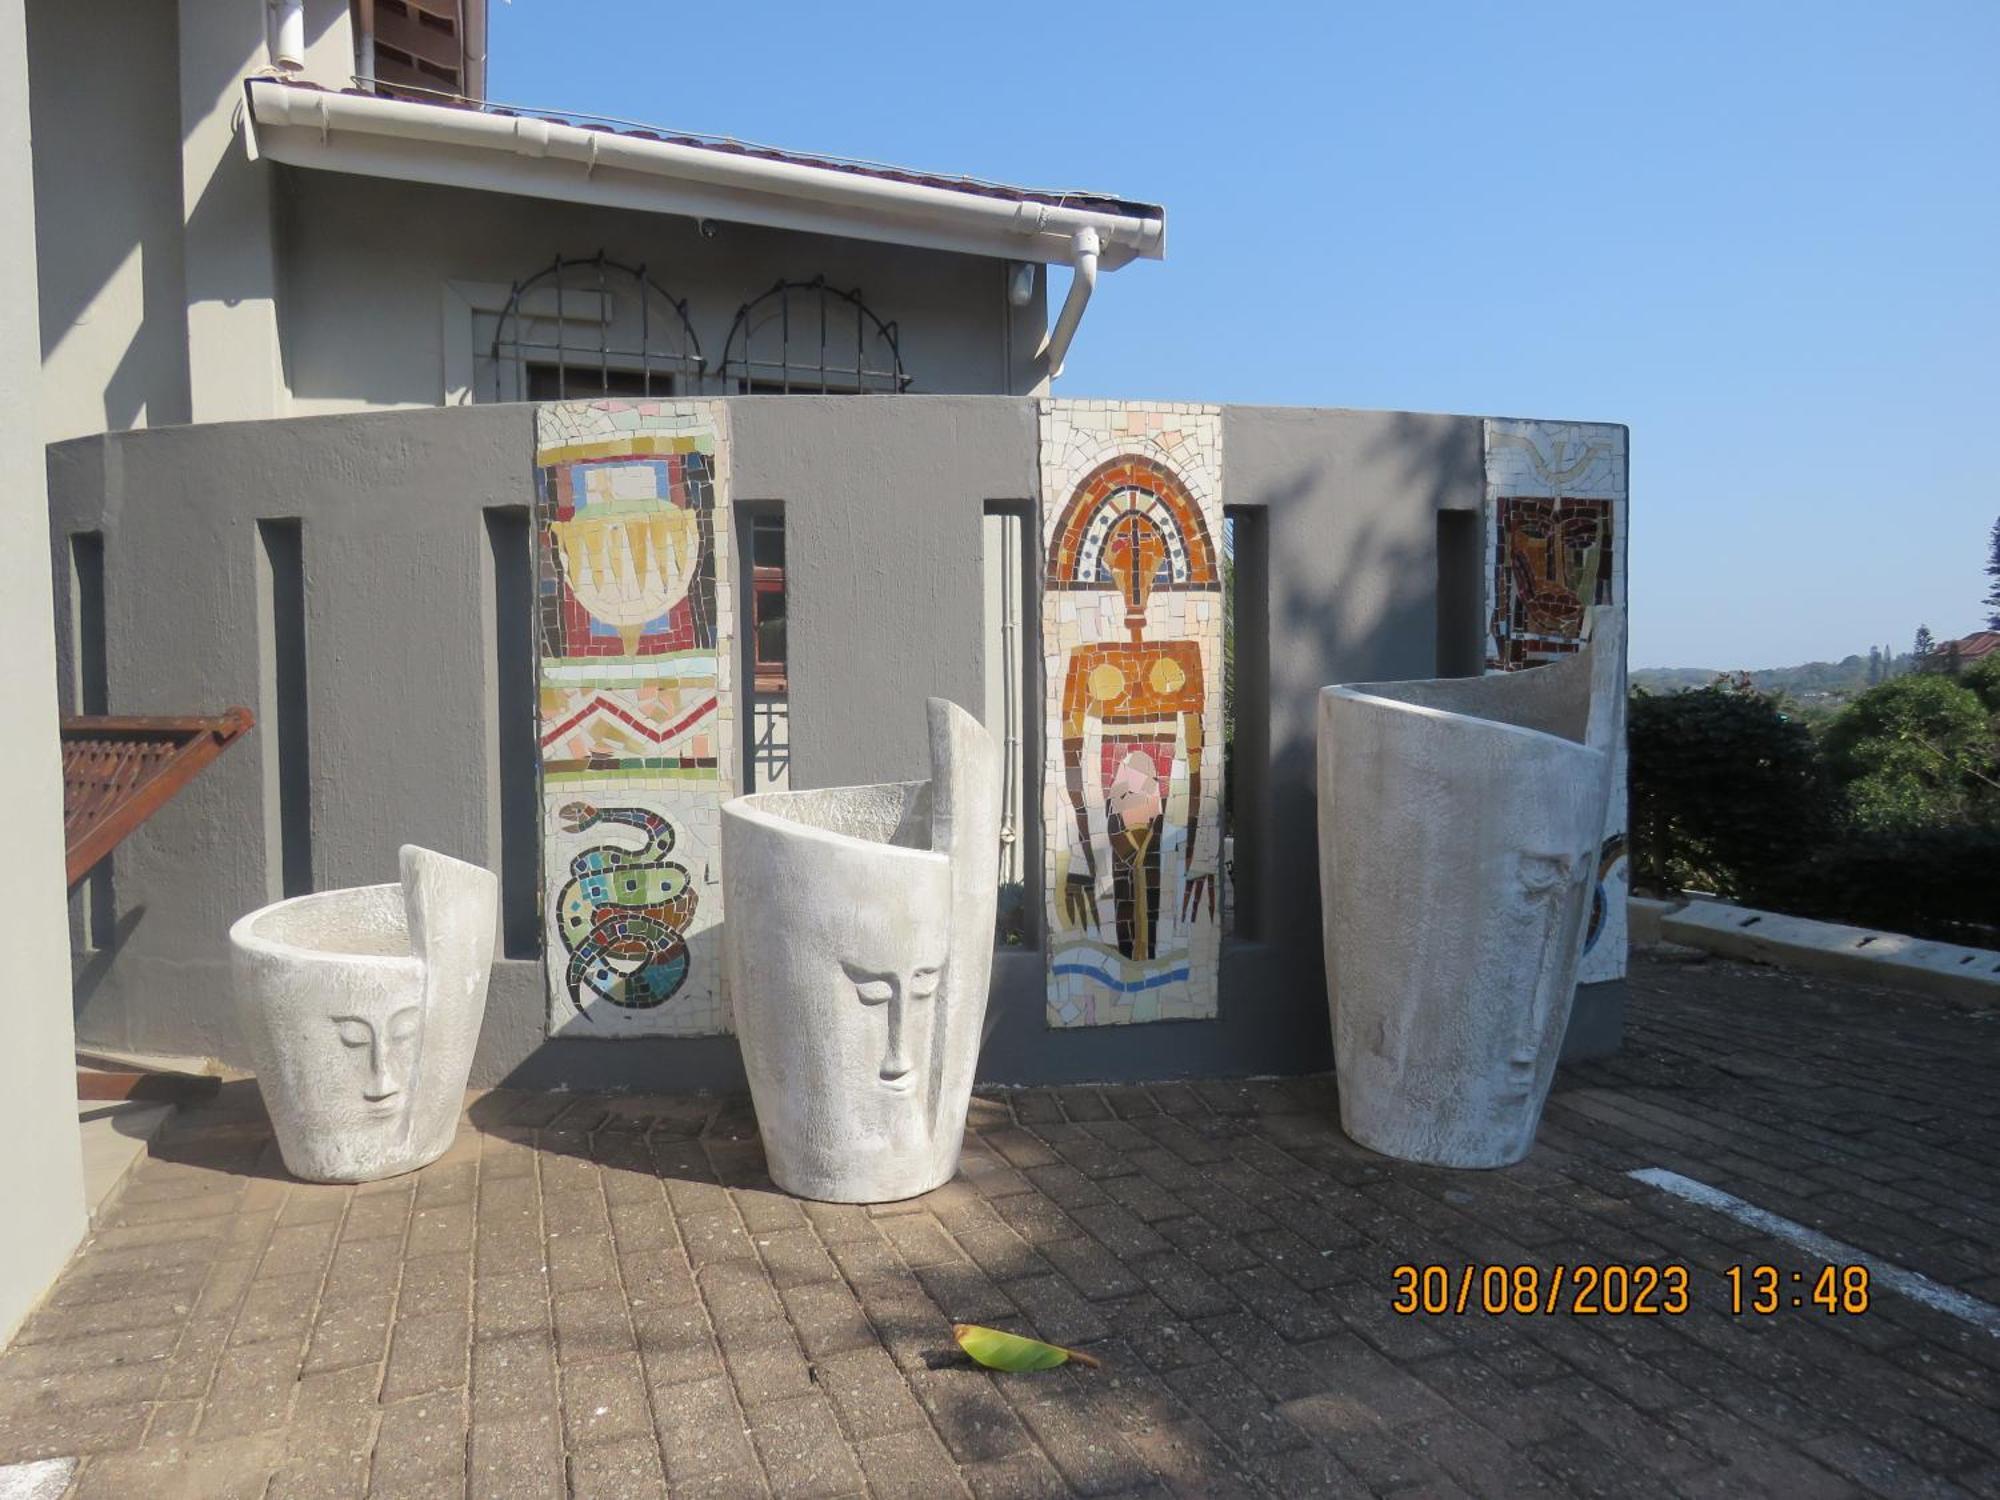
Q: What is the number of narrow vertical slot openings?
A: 7